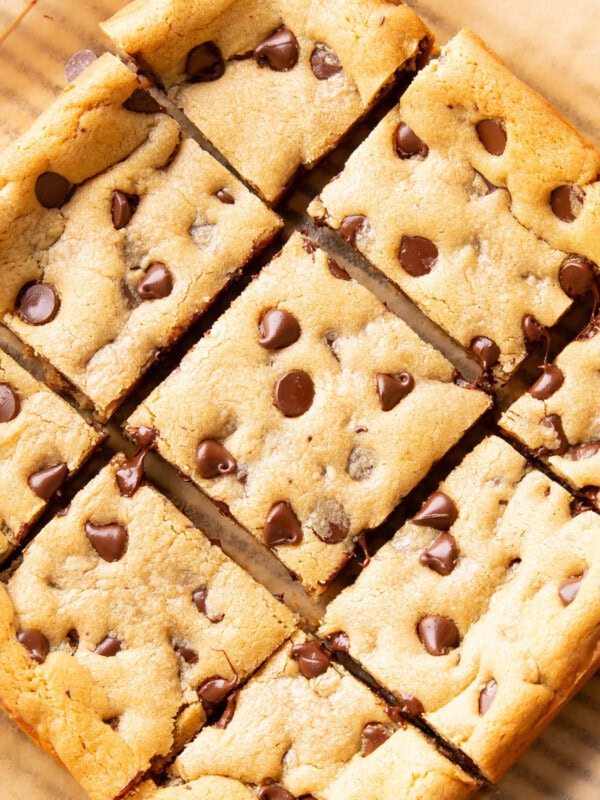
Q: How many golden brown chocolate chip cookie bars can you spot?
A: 9